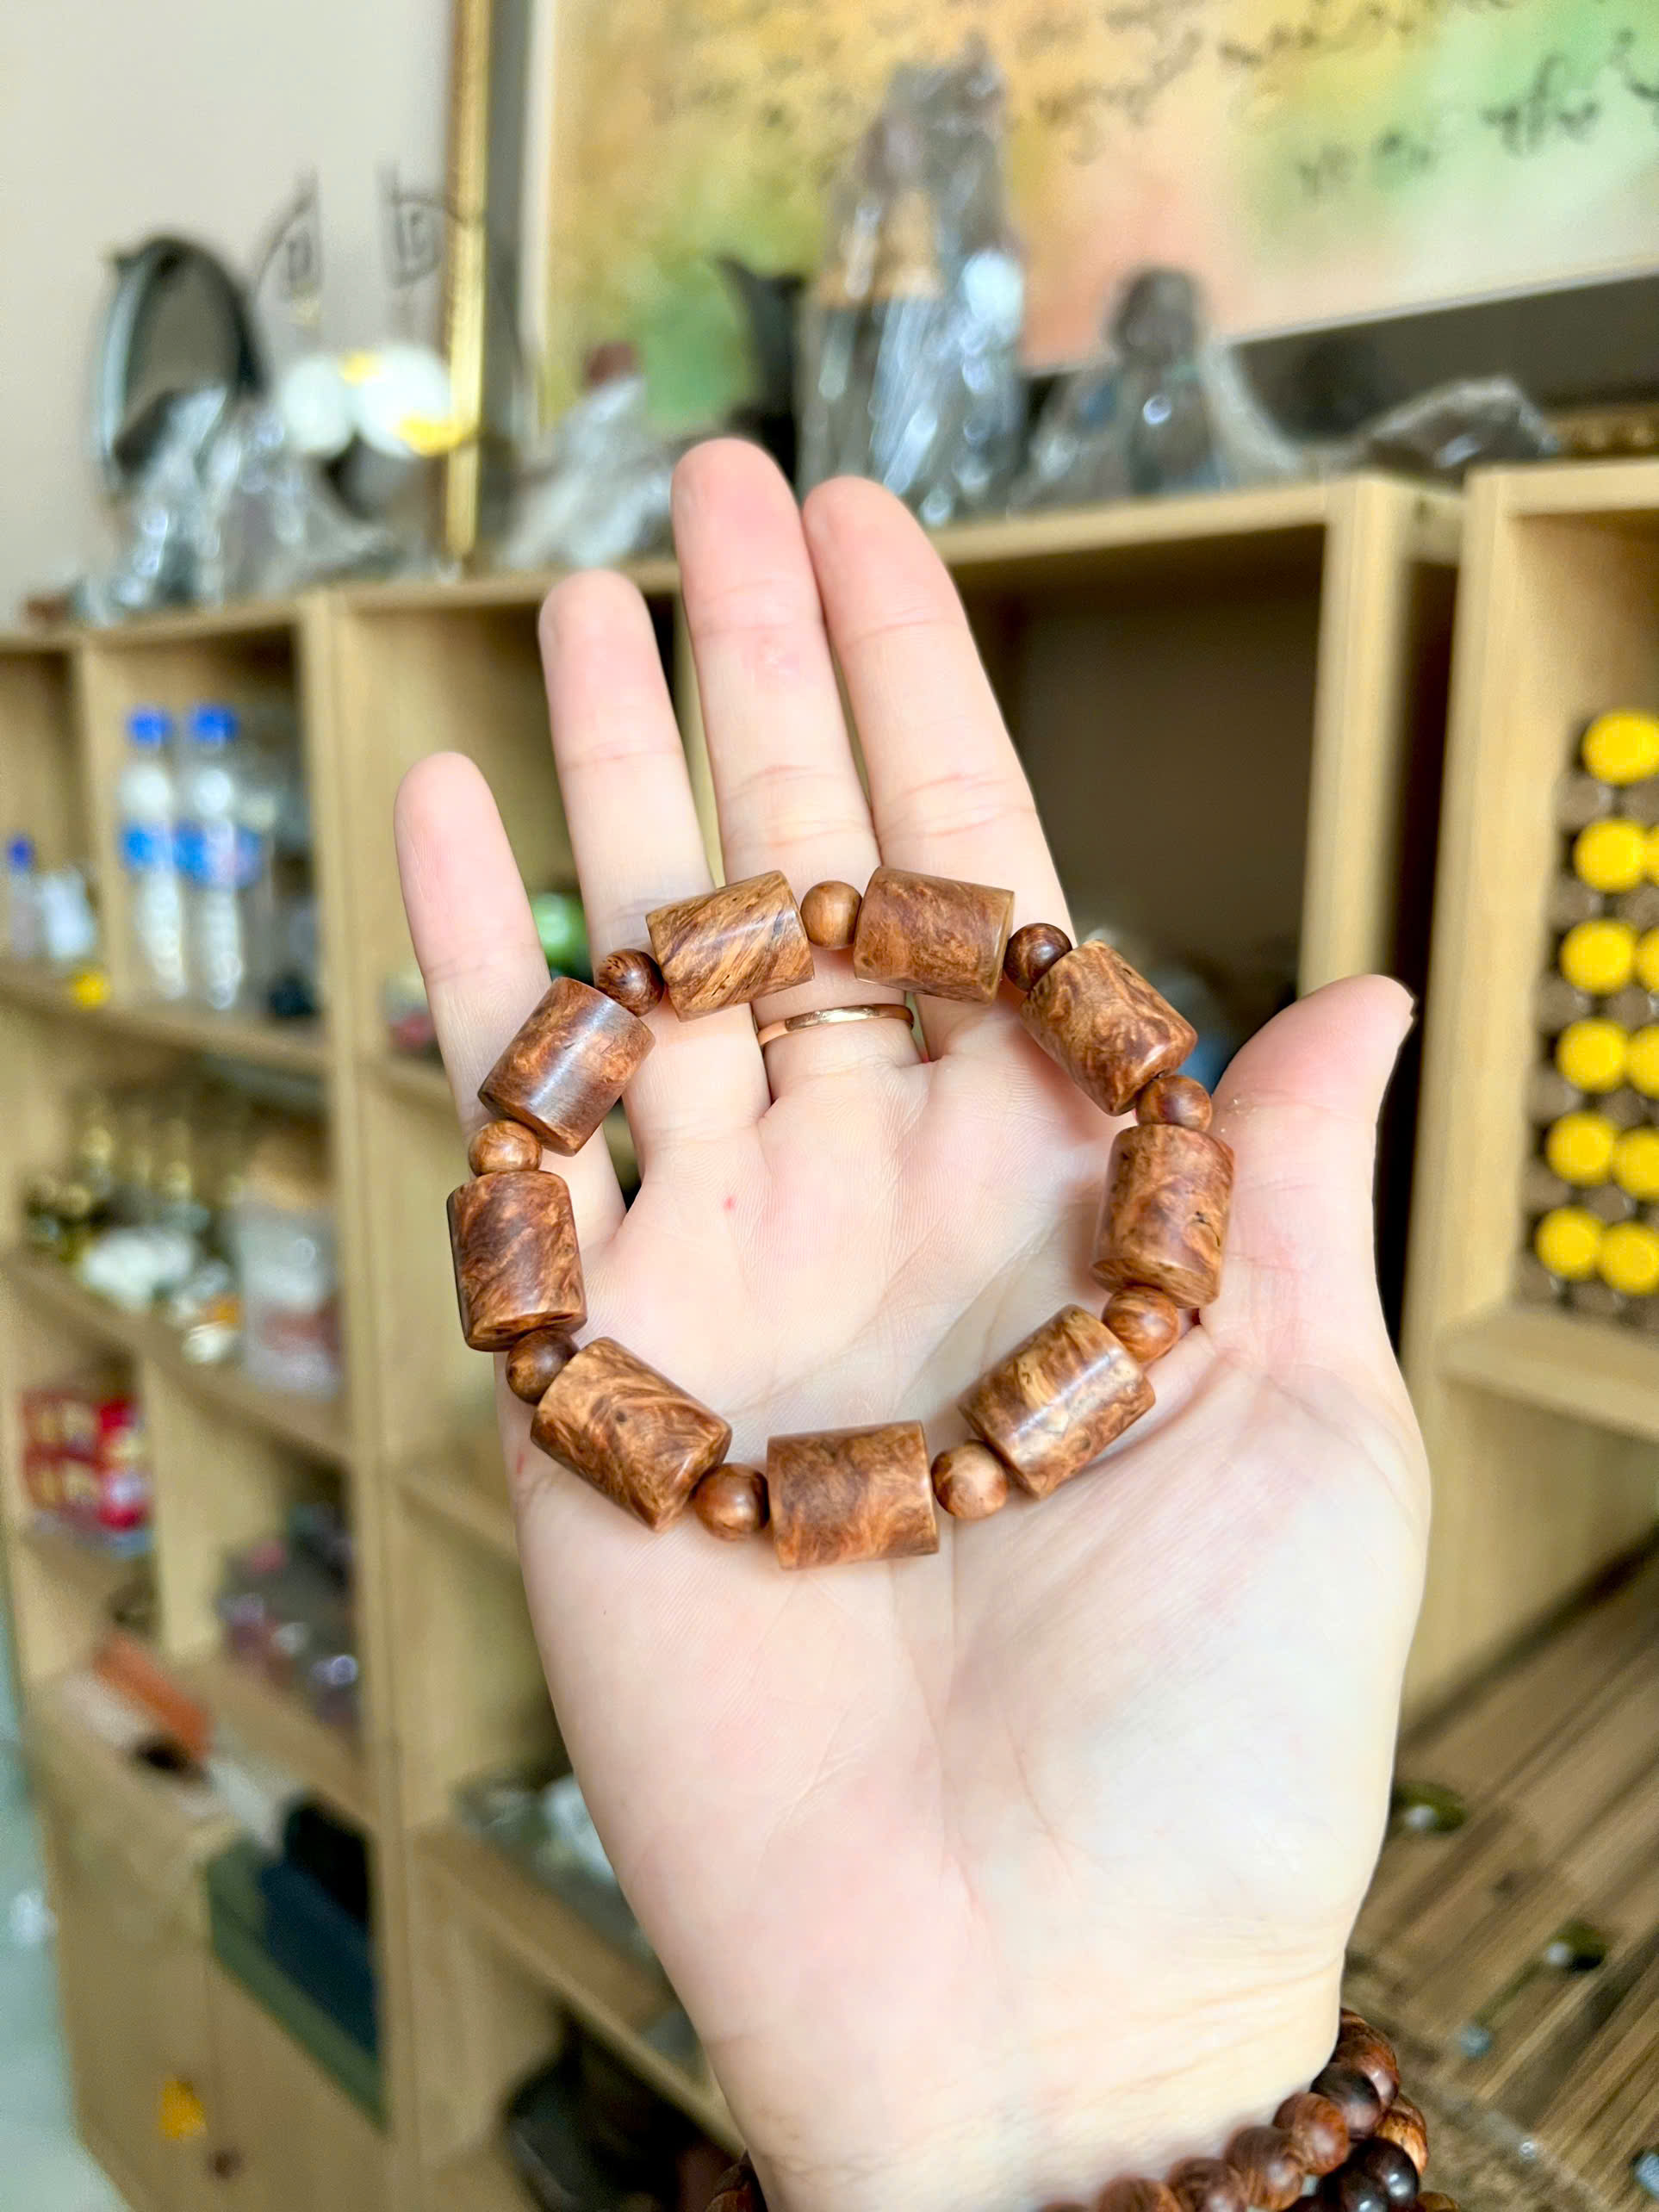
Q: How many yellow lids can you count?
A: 11